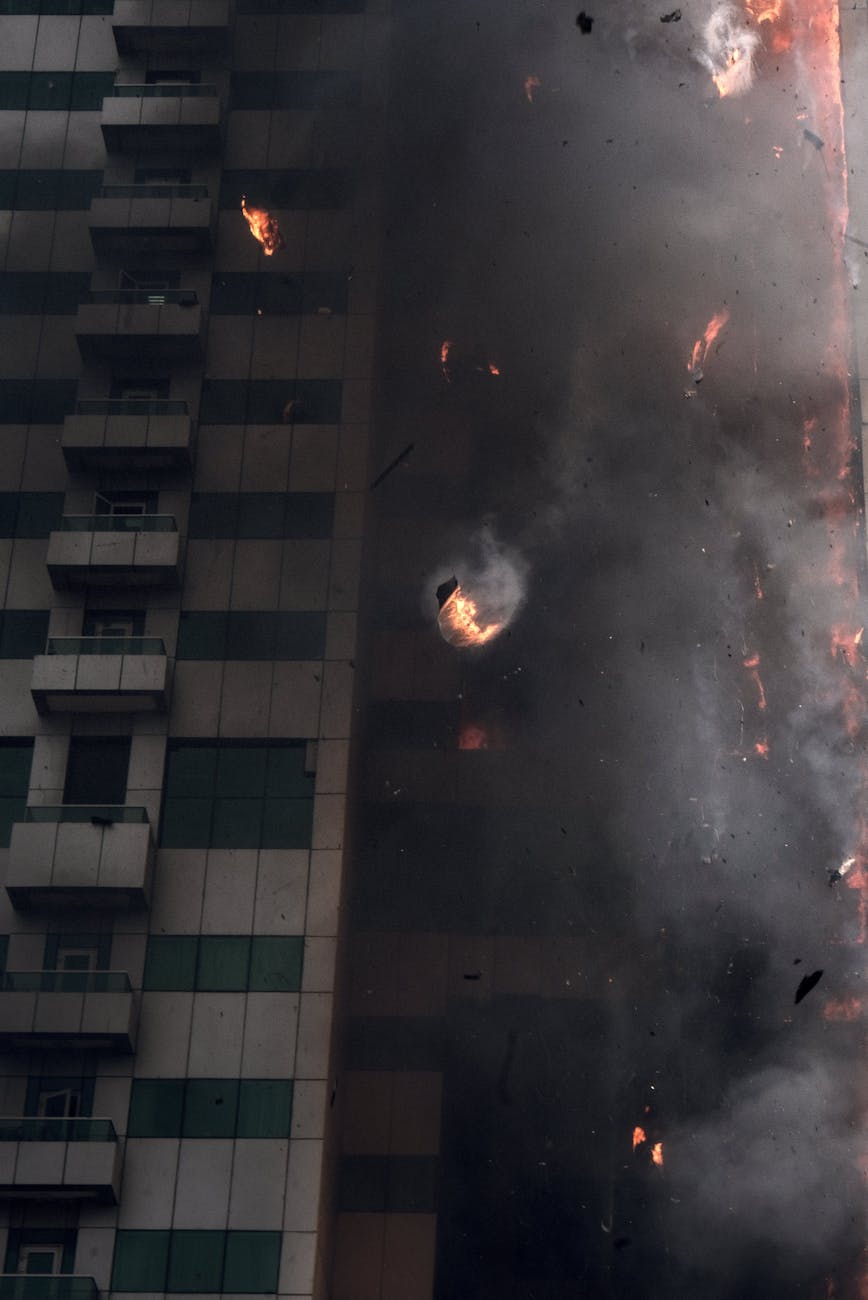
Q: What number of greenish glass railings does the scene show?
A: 10